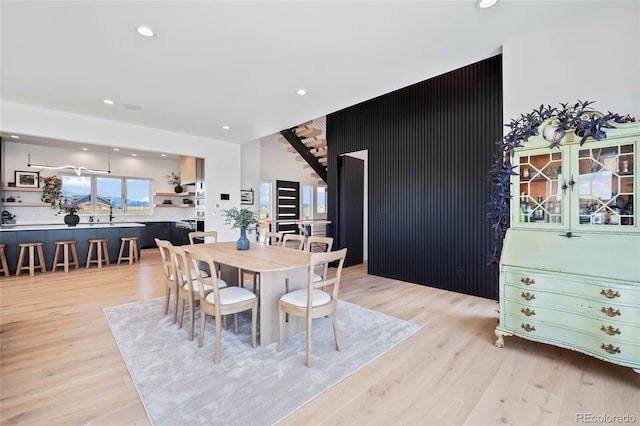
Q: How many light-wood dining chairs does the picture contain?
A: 8